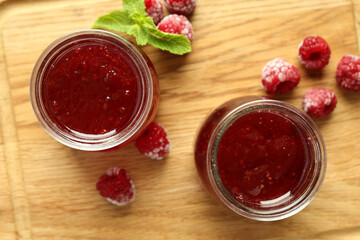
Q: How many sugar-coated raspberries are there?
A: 9